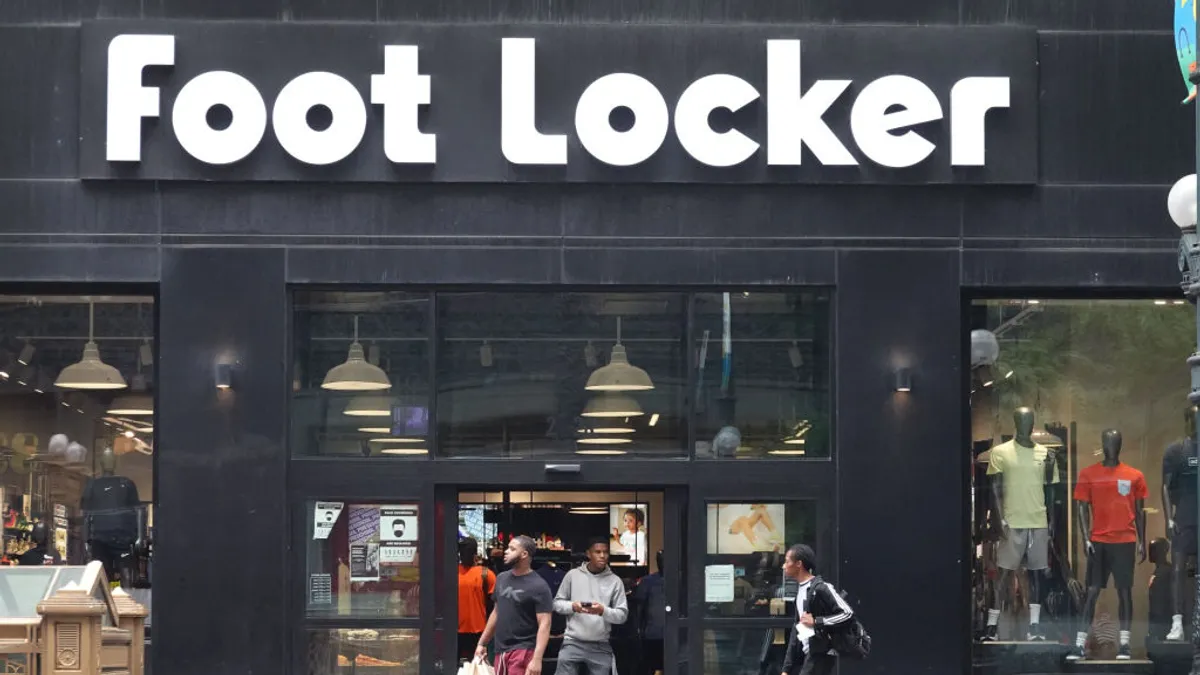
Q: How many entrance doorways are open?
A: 1